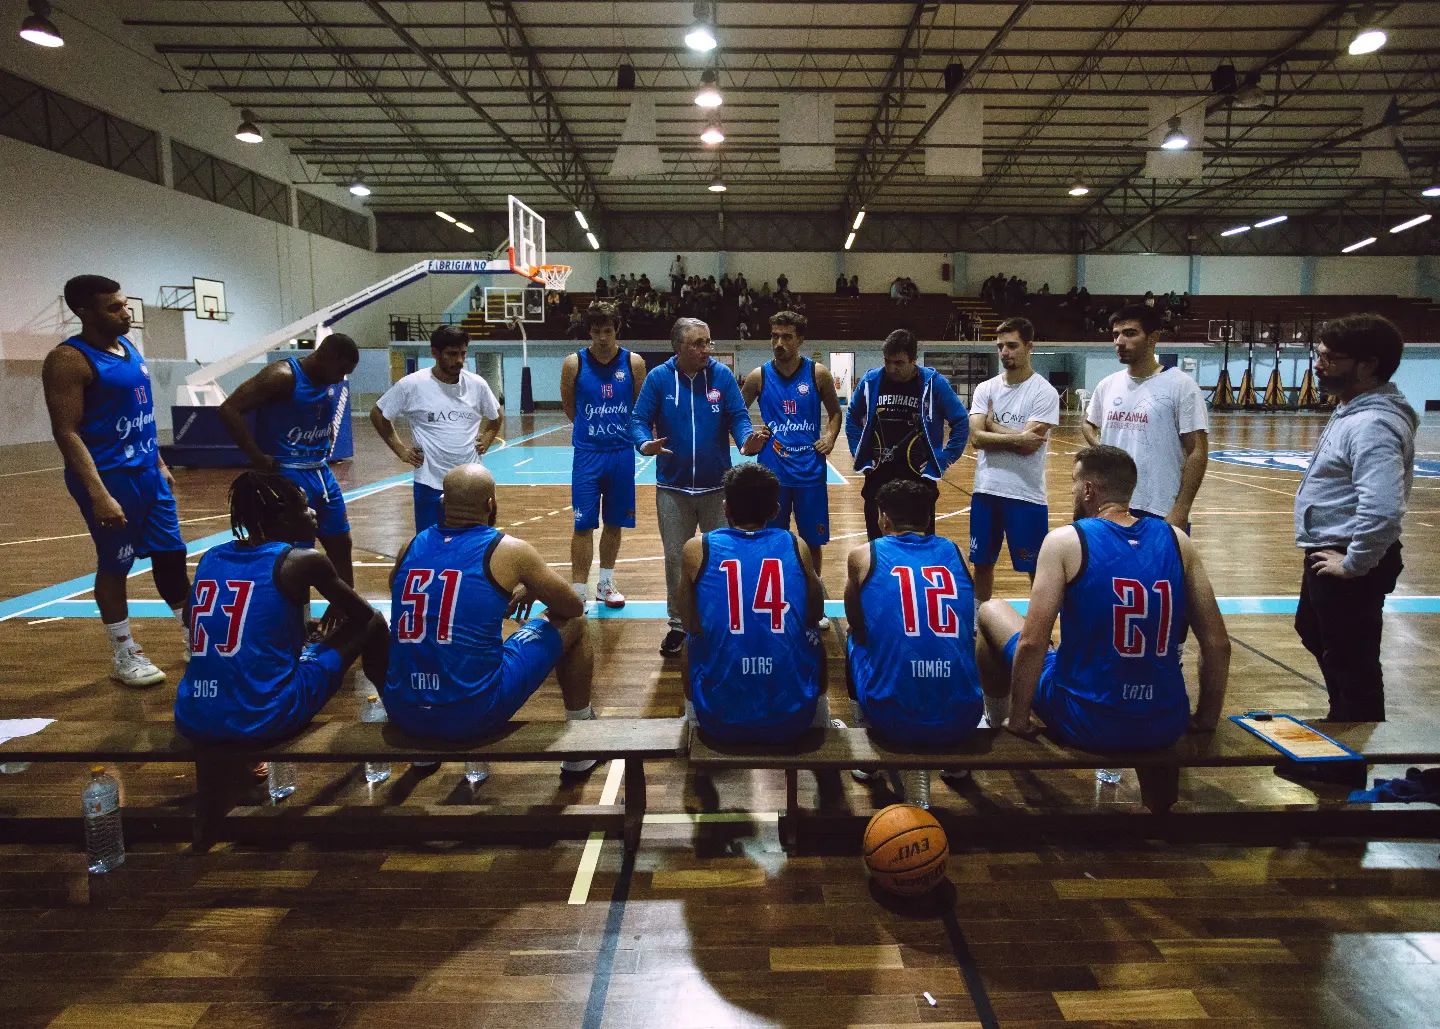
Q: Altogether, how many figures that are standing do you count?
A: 10